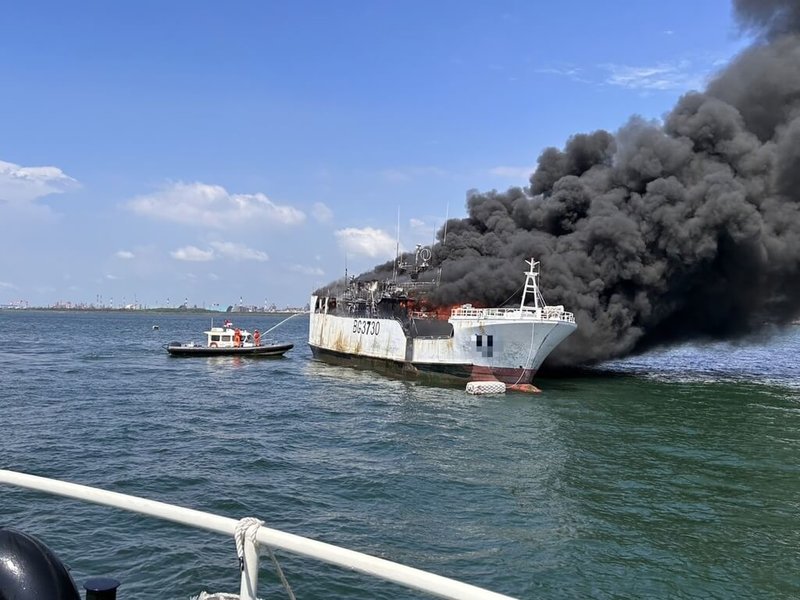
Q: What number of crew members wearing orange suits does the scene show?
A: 2